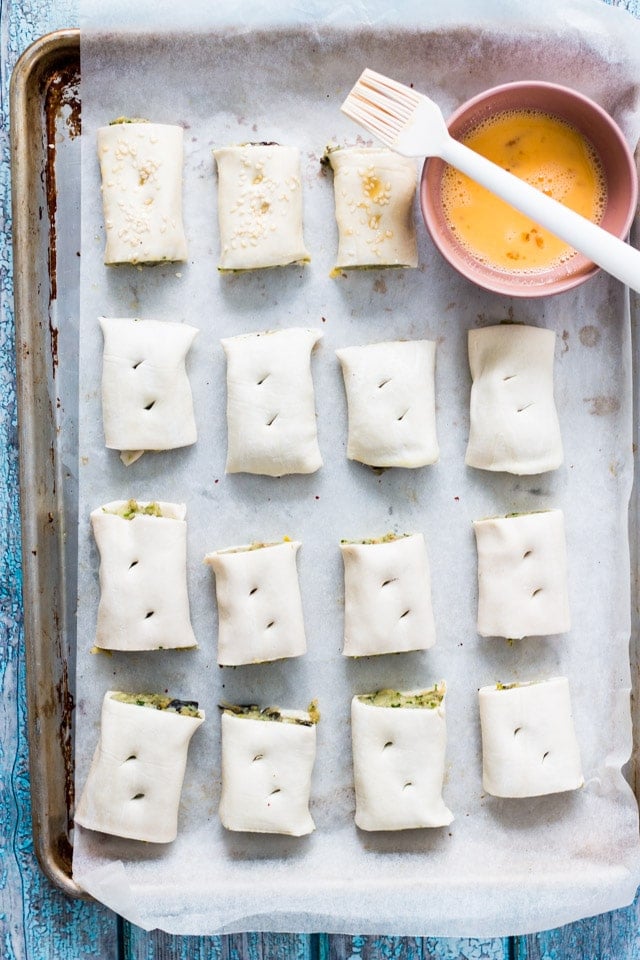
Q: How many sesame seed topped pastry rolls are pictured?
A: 3